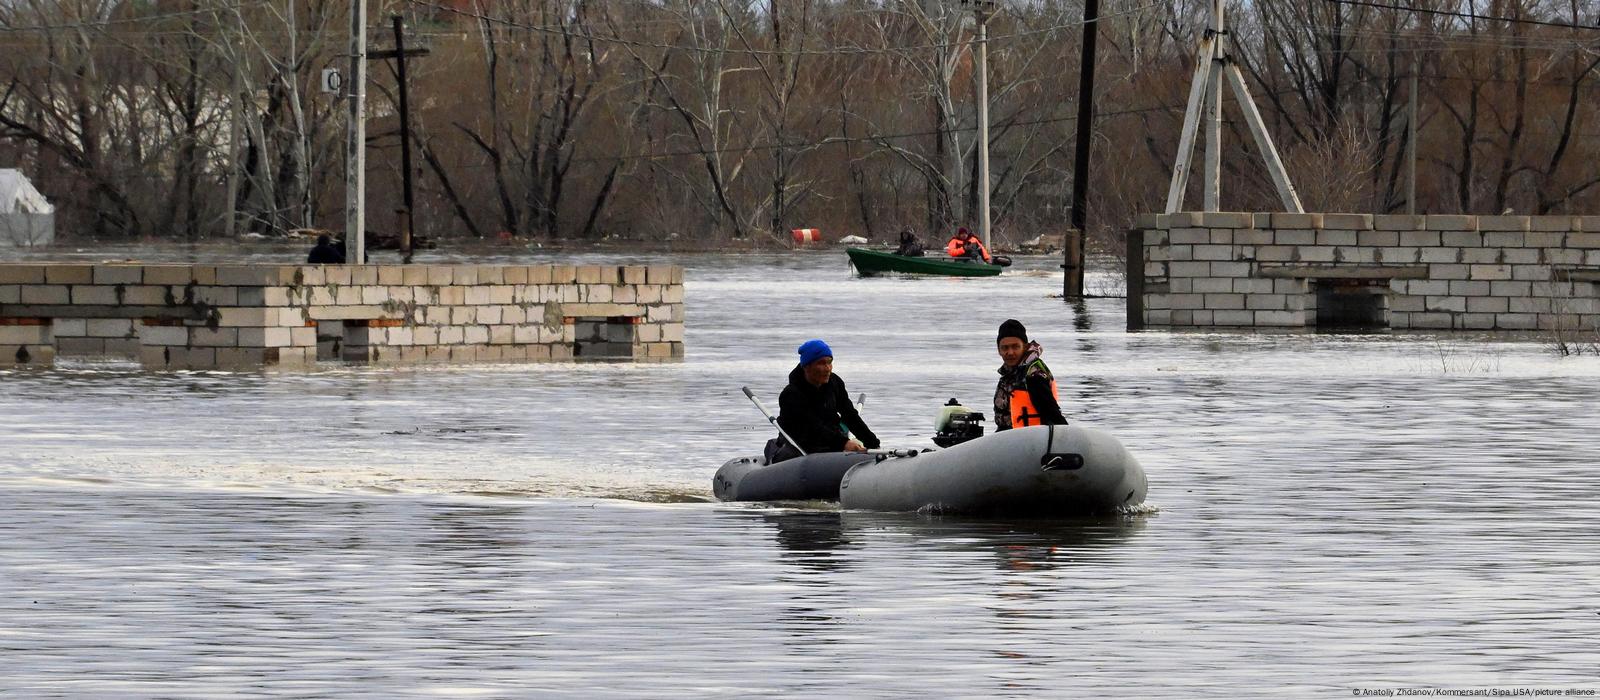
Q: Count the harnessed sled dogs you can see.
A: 0